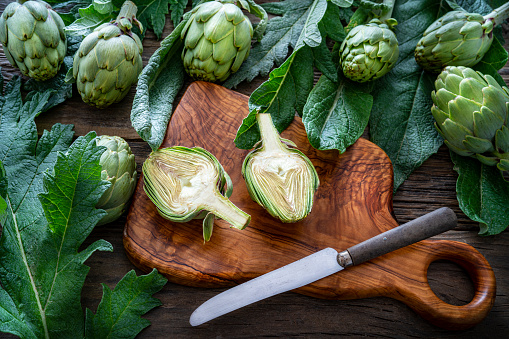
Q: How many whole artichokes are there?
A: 7